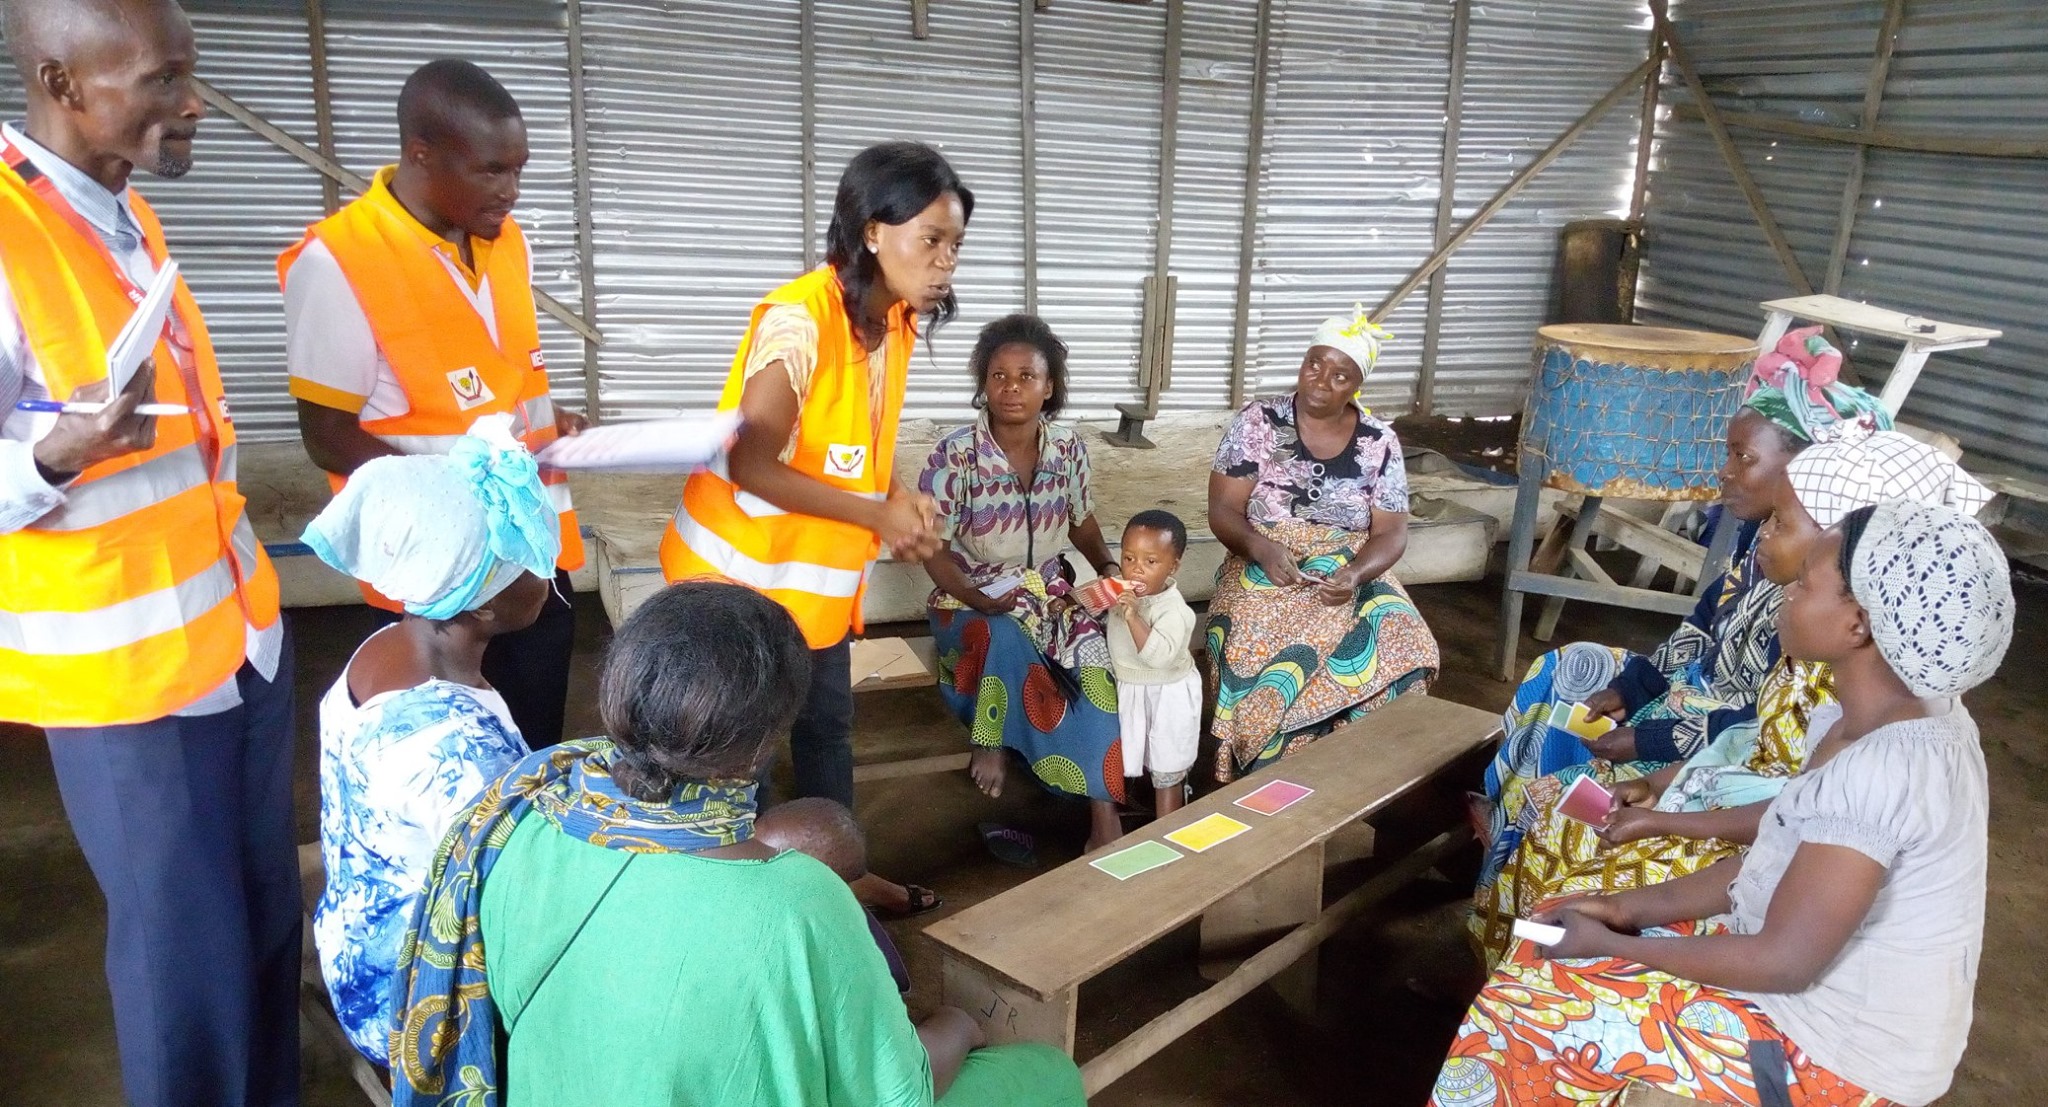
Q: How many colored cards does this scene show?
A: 6